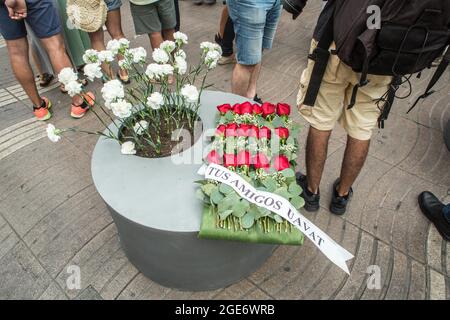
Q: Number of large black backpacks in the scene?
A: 1